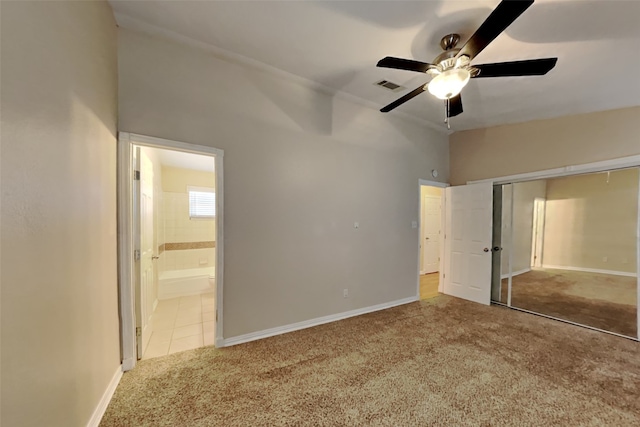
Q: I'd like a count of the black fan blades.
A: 5